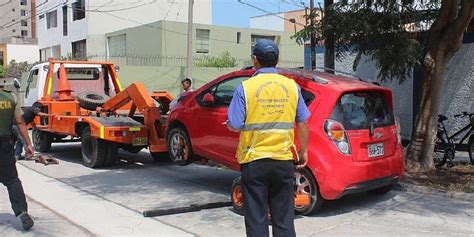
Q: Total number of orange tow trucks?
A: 1